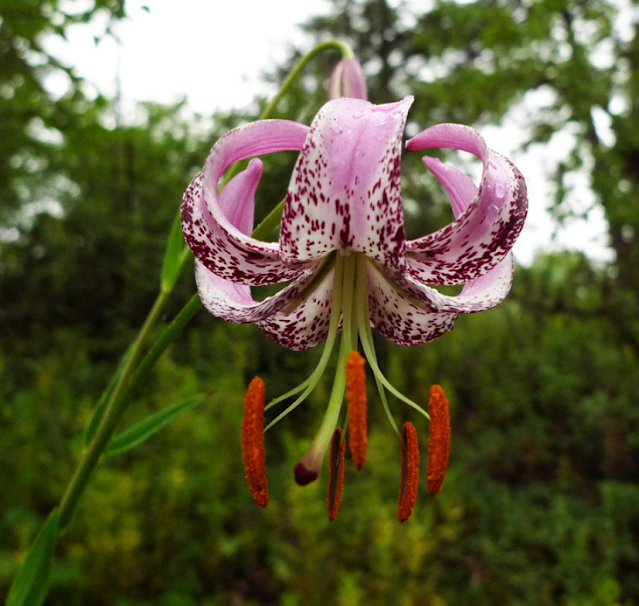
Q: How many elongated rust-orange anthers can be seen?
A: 5